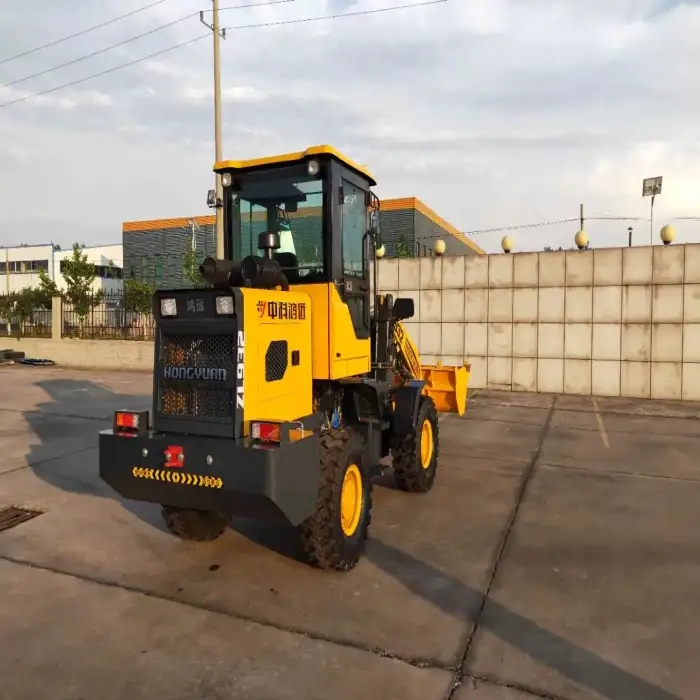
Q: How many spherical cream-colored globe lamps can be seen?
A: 5